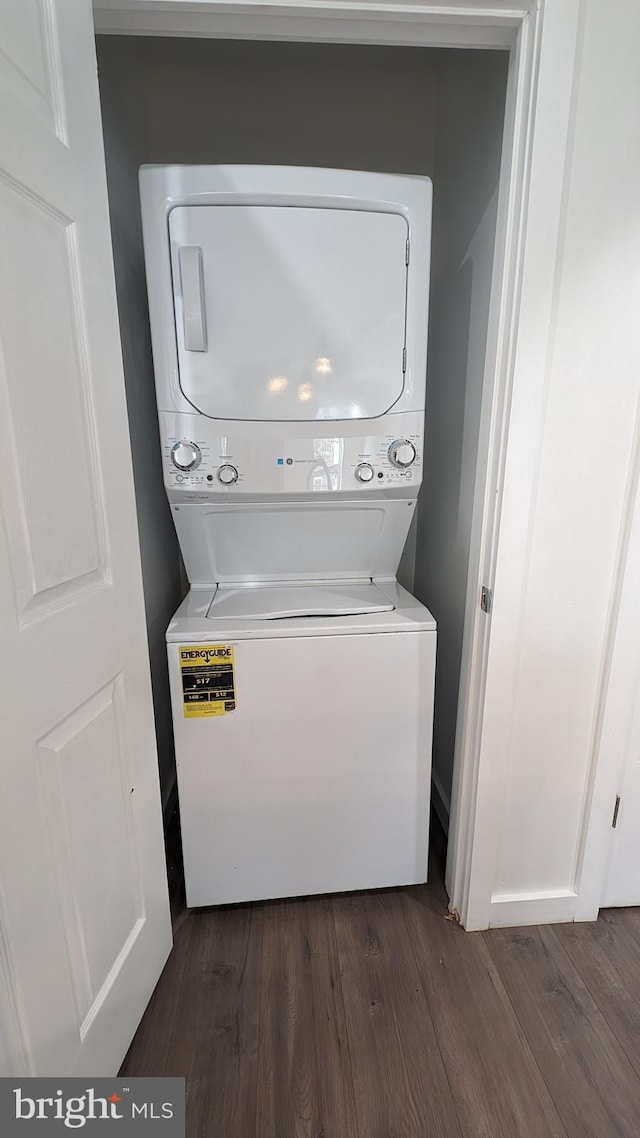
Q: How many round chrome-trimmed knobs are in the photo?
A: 4